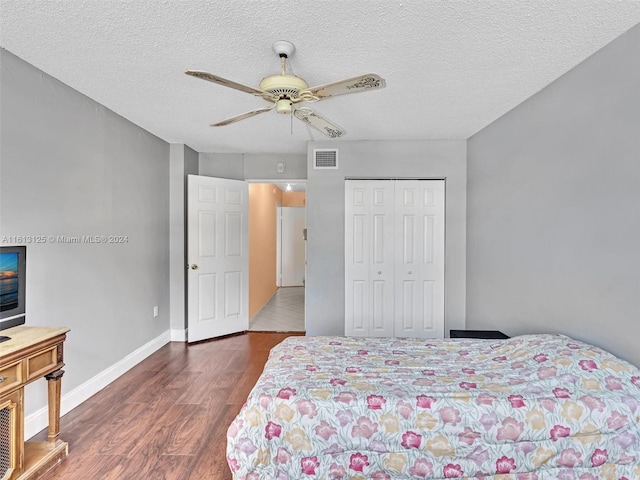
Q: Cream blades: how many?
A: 4